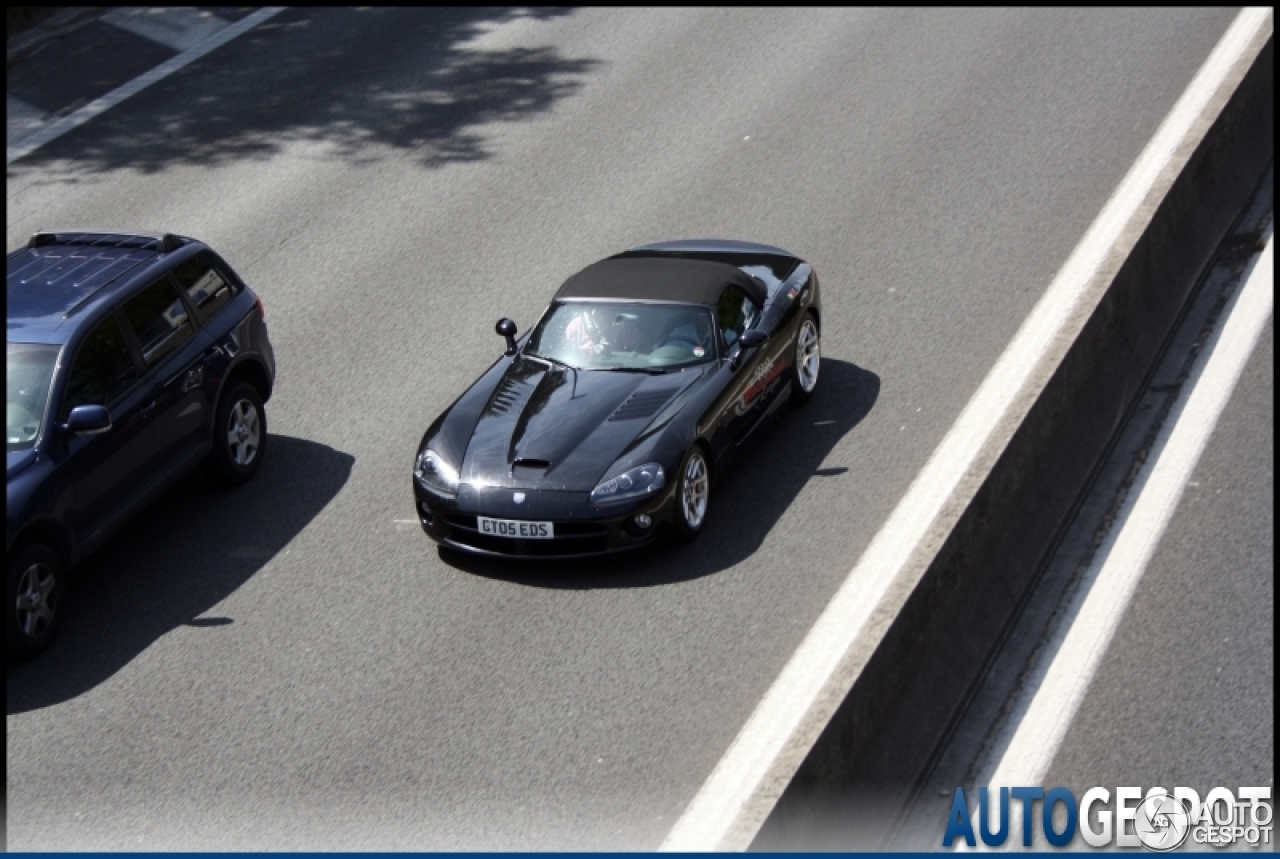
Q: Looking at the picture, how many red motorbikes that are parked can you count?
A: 0